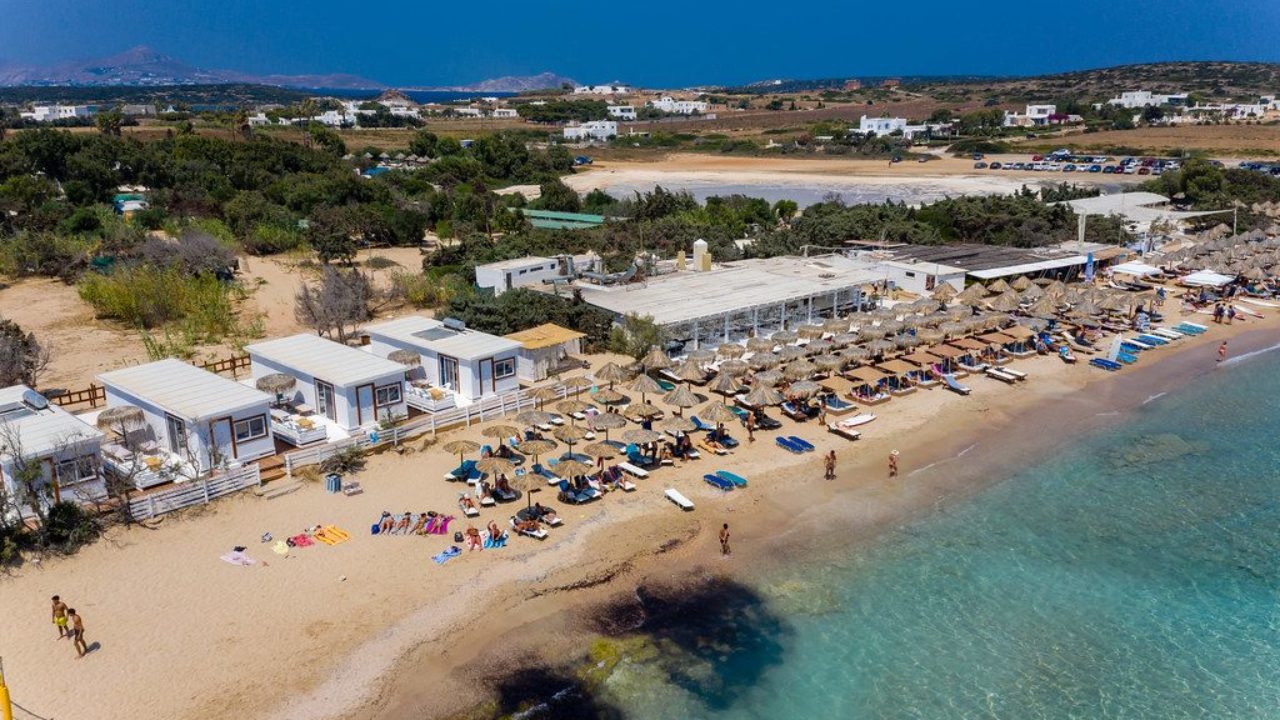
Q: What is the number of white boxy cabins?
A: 4